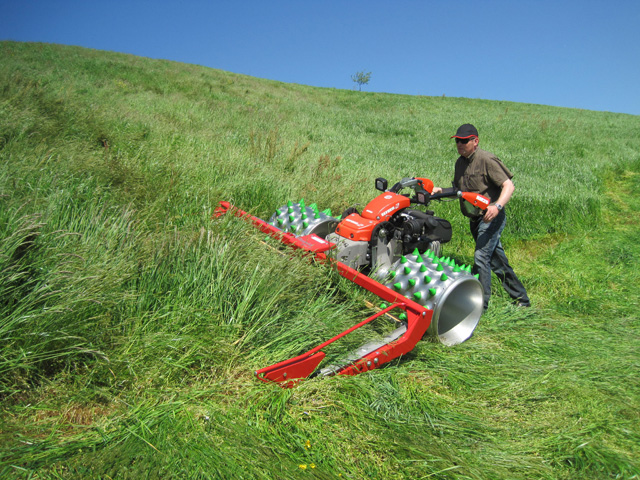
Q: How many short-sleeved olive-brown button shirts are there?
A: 1